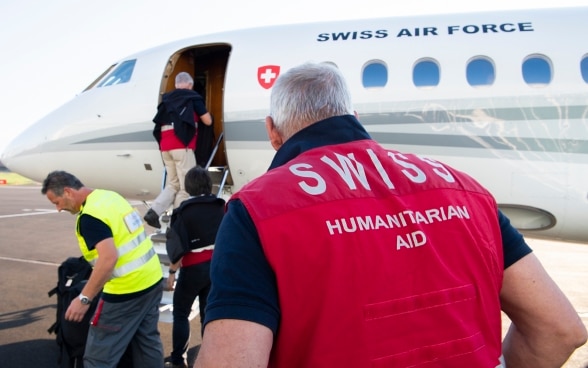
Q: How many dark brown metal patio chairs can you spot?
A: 0